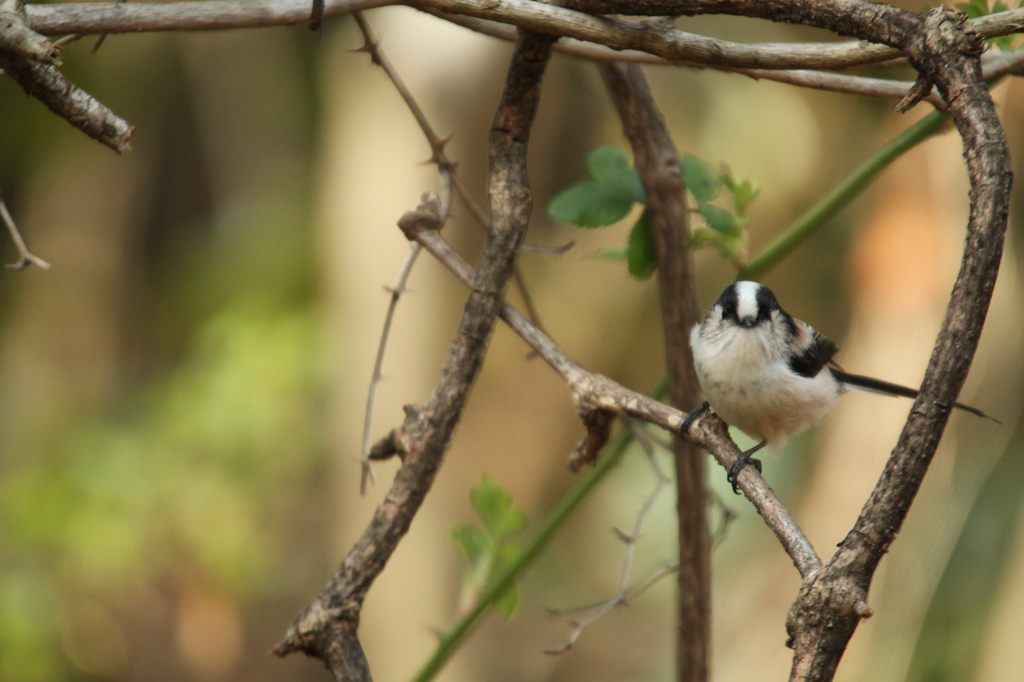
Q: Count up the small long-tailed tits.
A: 1